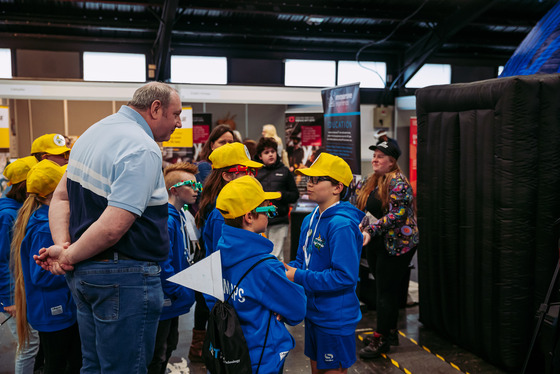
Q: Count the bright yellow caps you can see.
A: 6